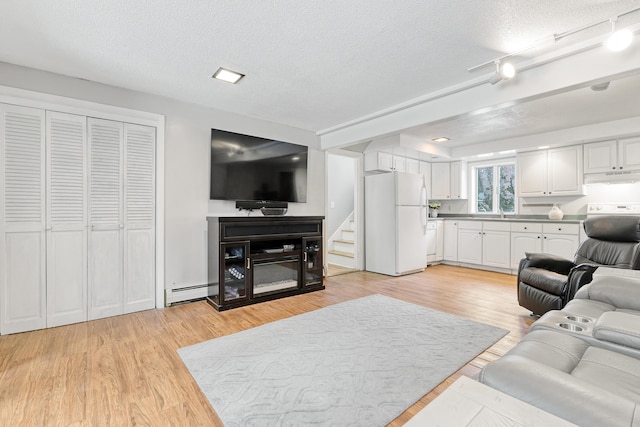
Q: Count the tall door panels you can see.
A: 4